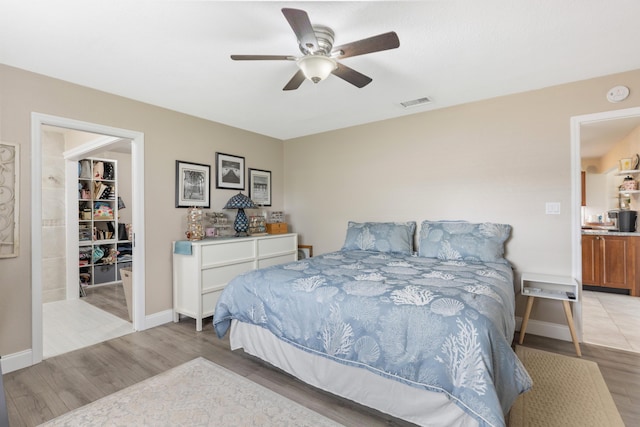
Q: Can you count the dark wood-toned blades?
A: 5